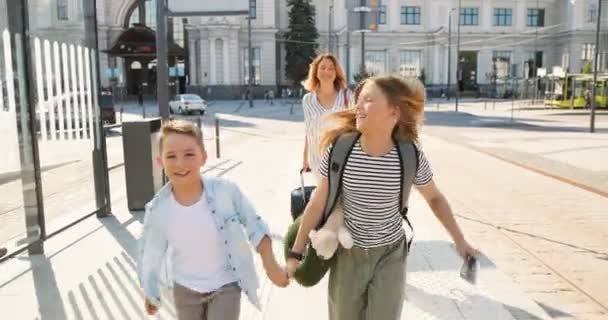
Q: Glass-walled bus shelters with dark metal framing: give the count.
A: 1